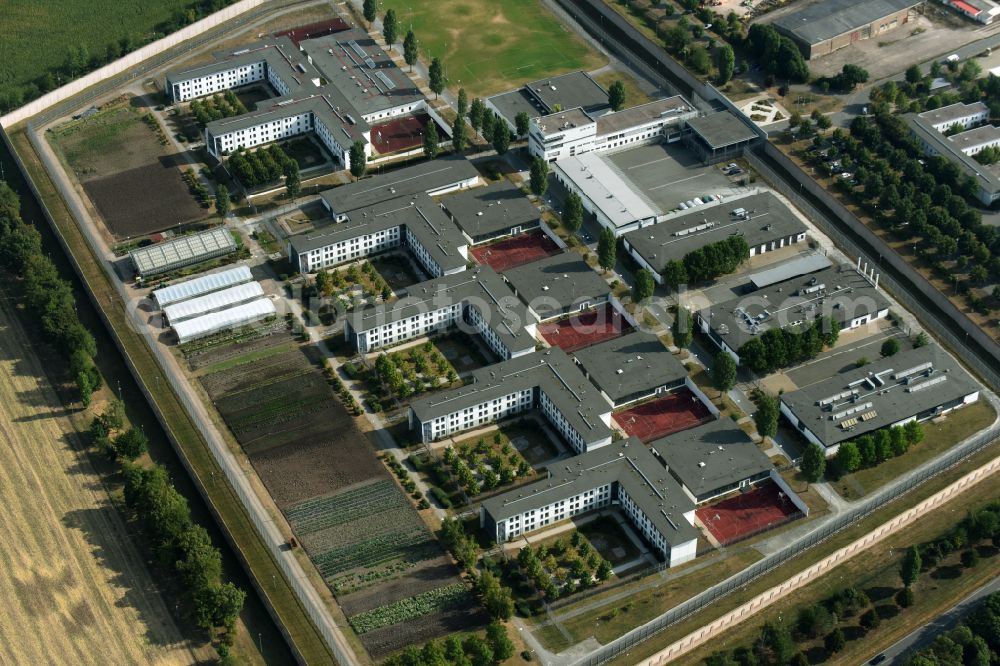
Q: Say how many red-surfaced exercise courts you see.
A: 6